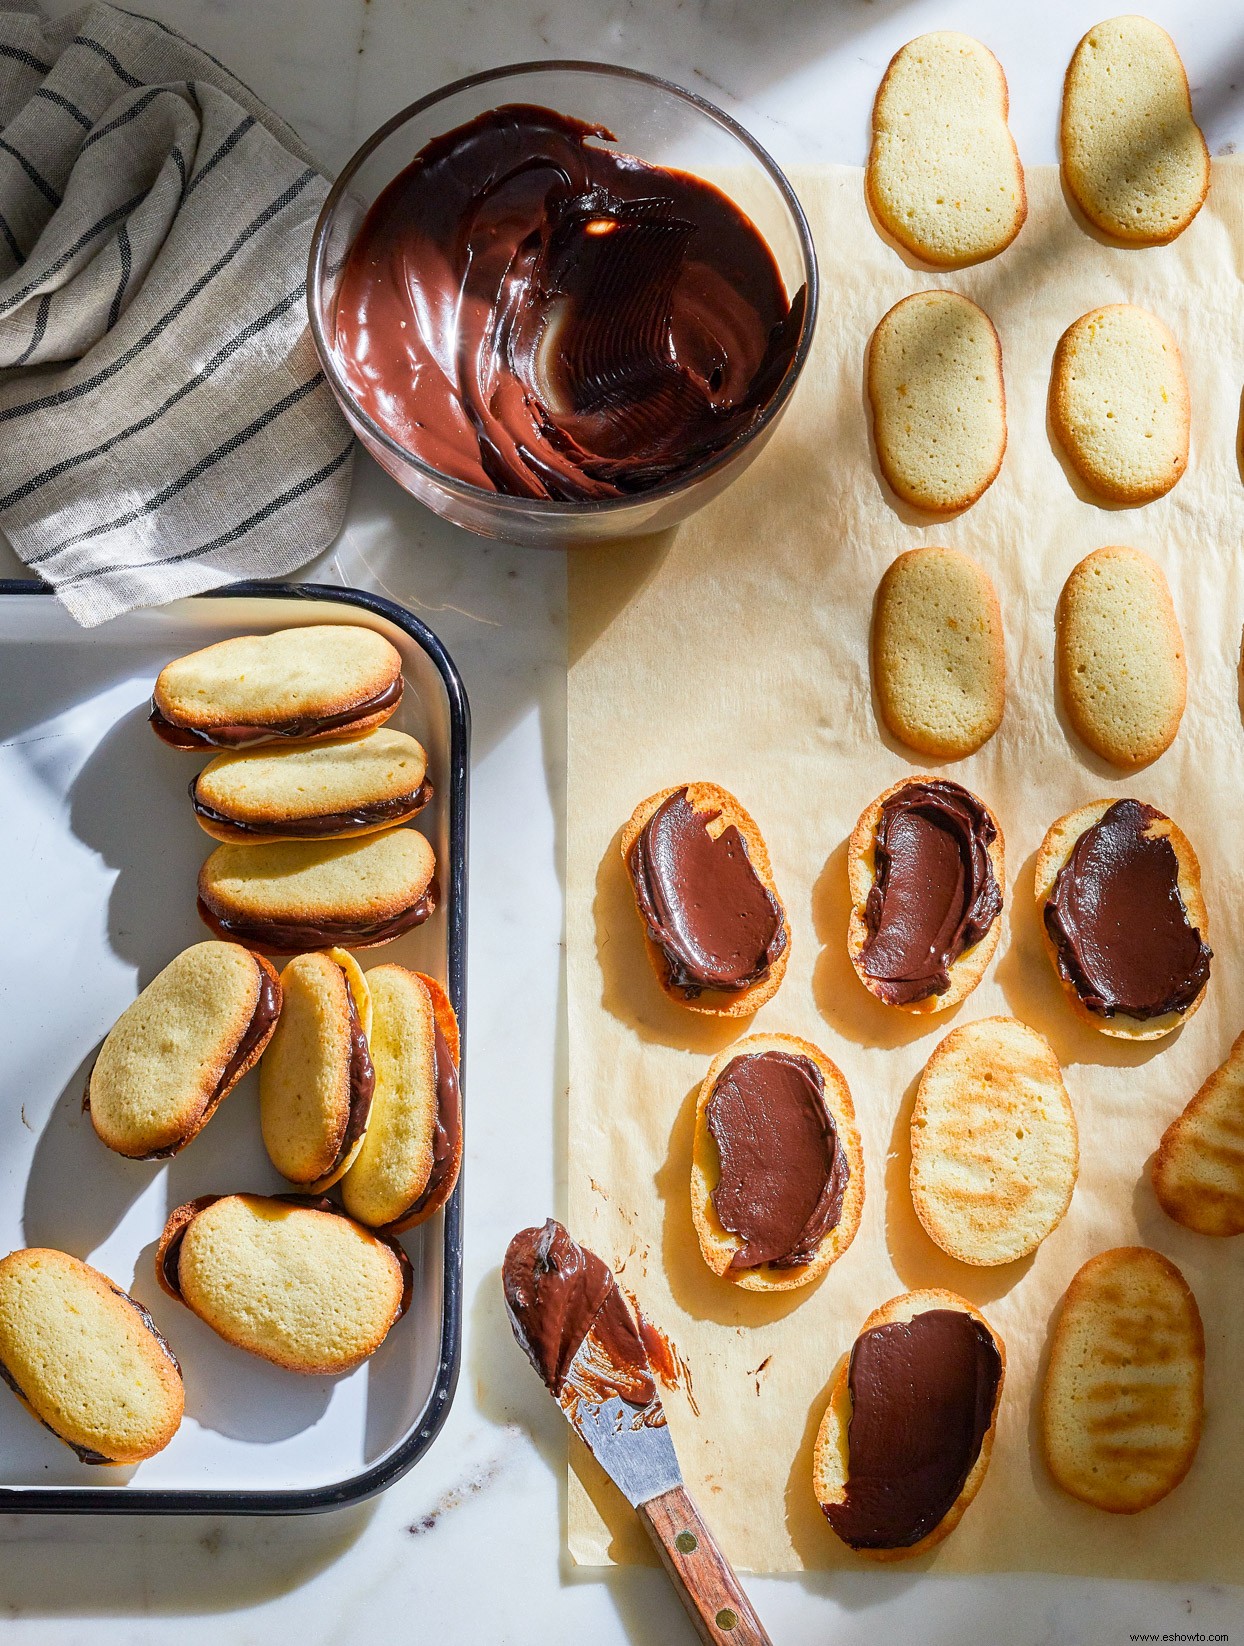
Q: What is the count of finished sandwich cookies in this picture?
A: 8